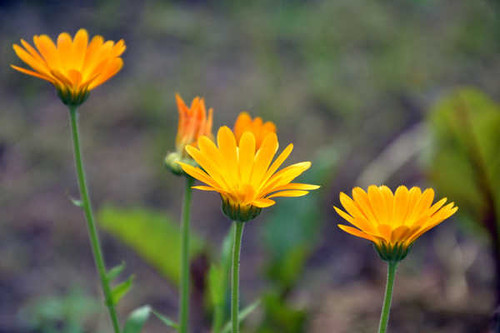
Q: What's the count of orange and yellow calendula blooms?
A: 5